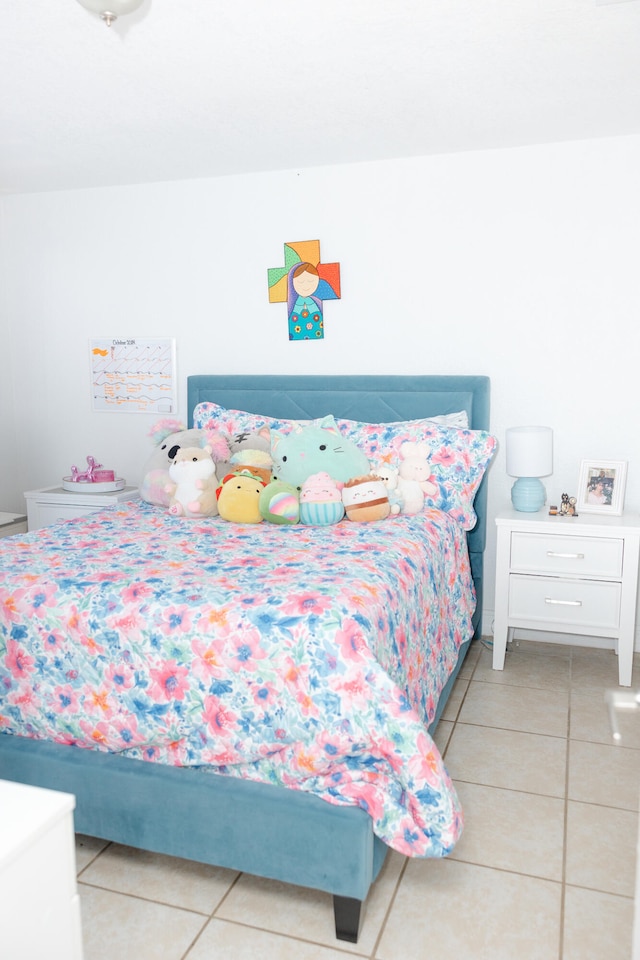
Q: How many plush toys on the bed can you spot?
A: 11